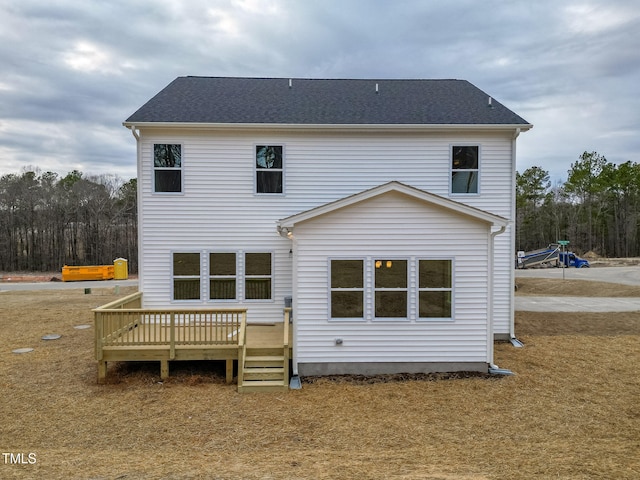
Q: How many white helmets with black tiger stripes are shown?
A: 0